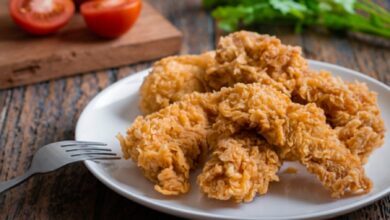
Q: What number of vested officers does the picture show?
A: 0